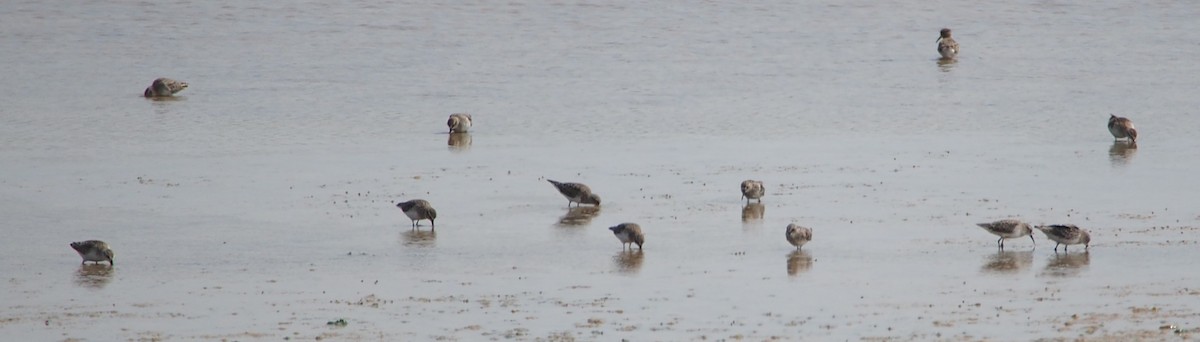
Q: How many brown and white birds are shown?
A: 12